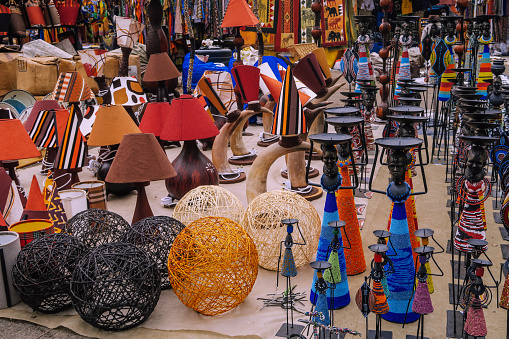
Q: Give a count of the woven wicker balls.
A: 7